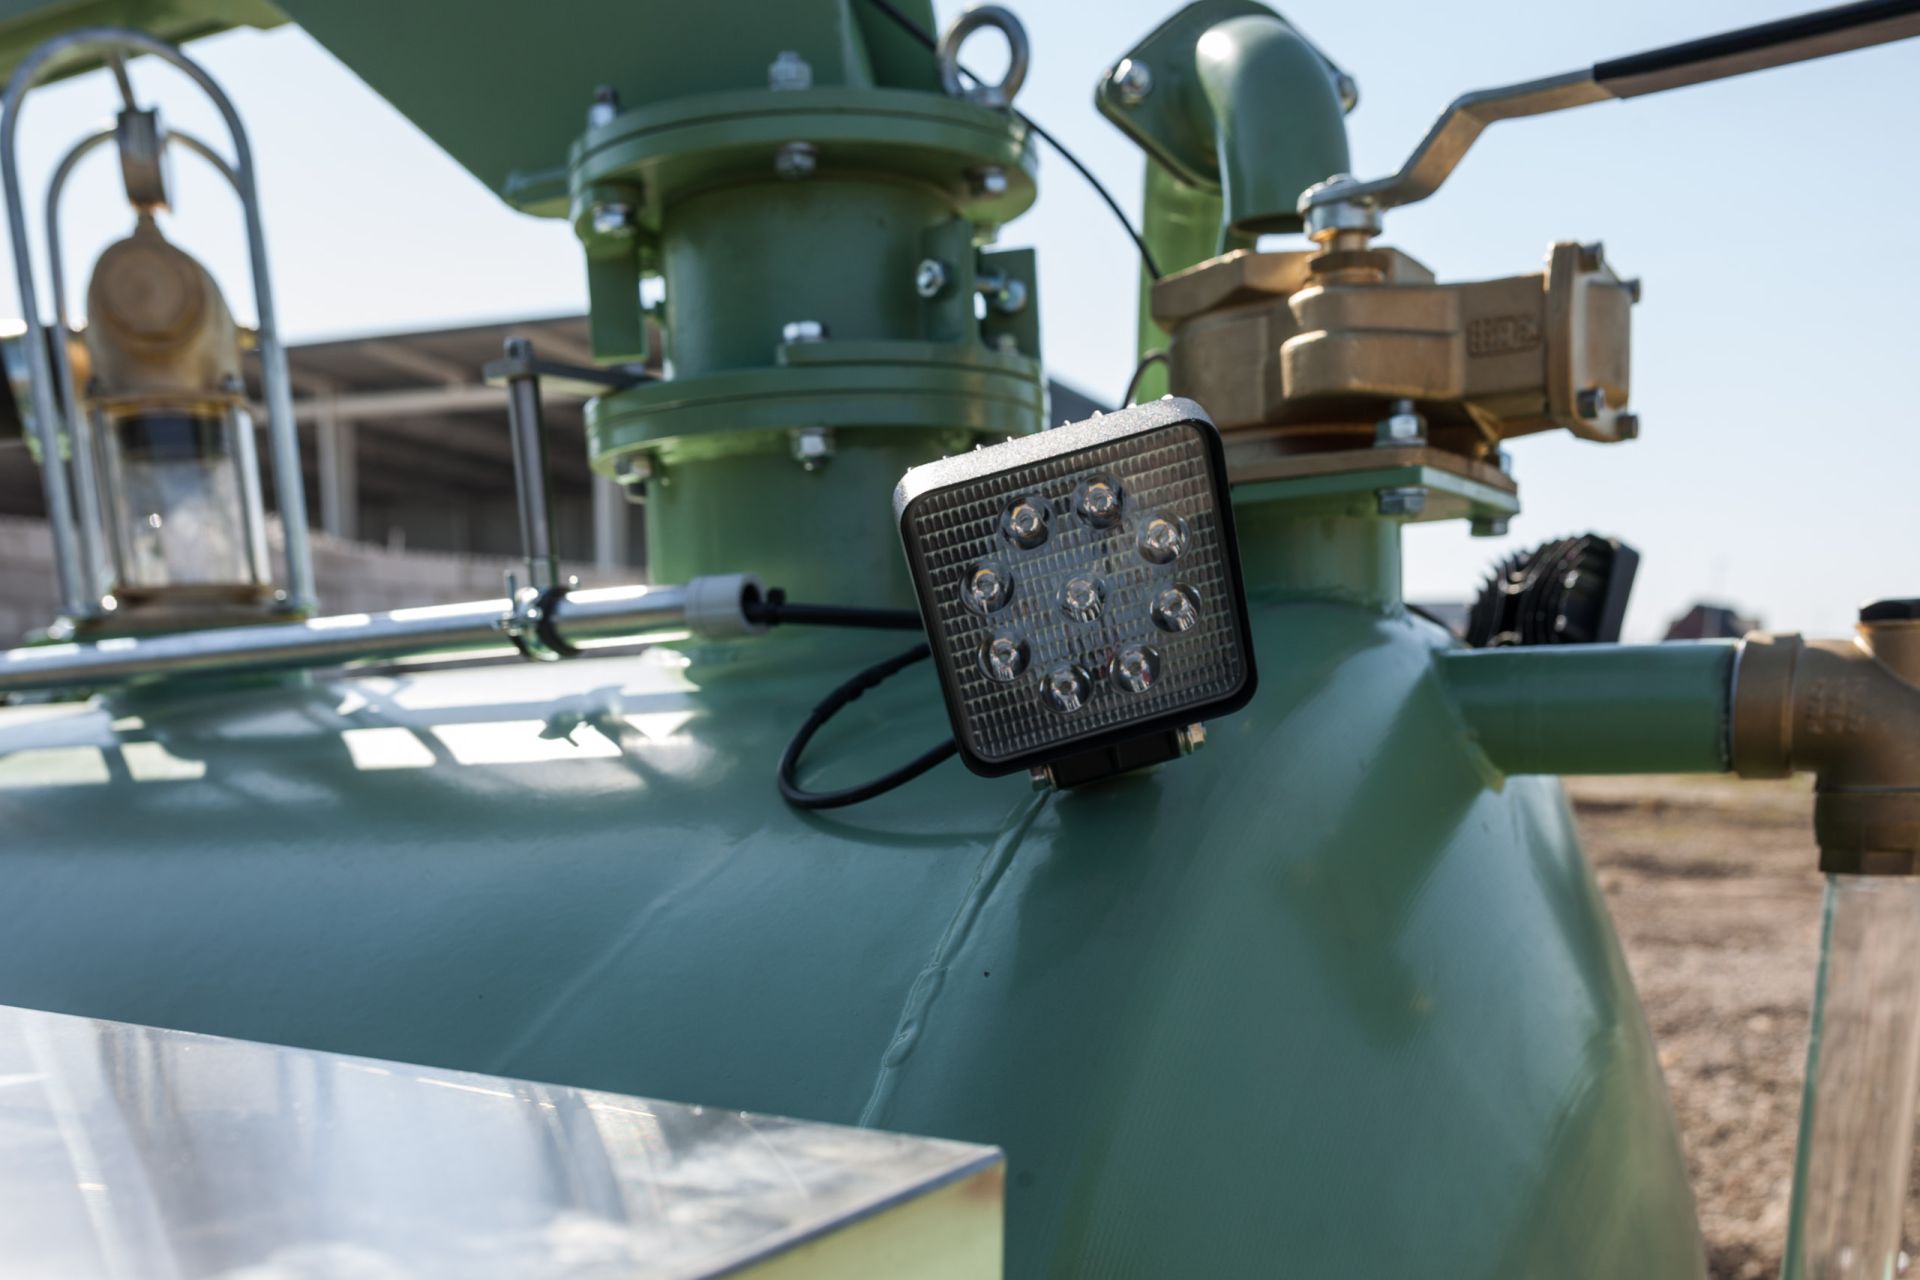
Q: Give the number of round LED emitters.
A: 9